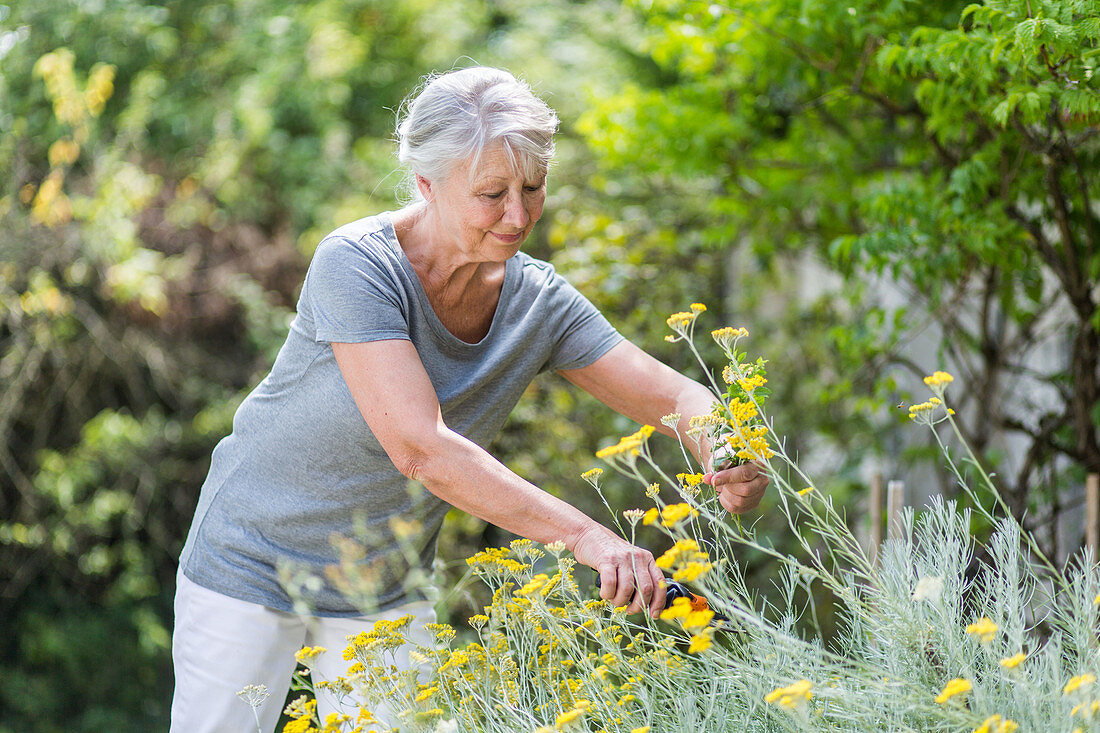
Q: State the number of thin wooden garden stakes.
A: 3